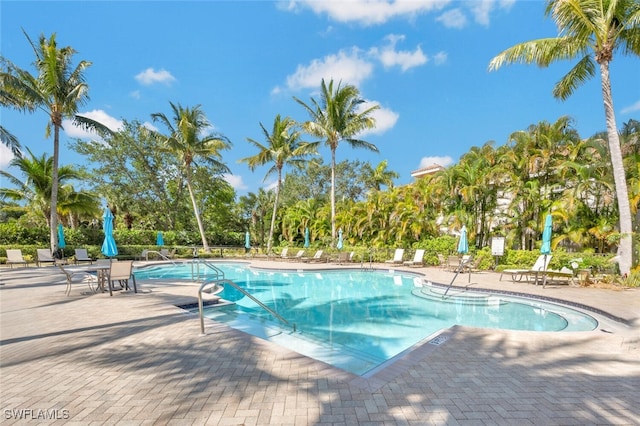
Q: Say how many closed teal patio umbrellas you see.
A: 8